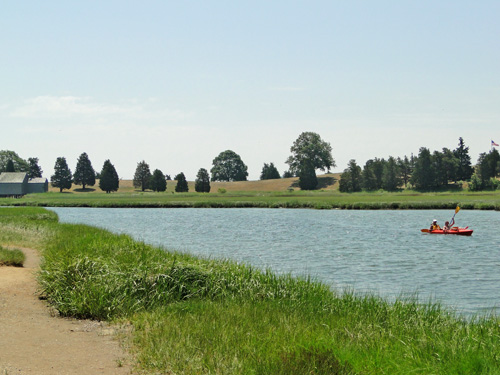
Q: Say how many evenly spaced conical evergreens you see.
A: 7